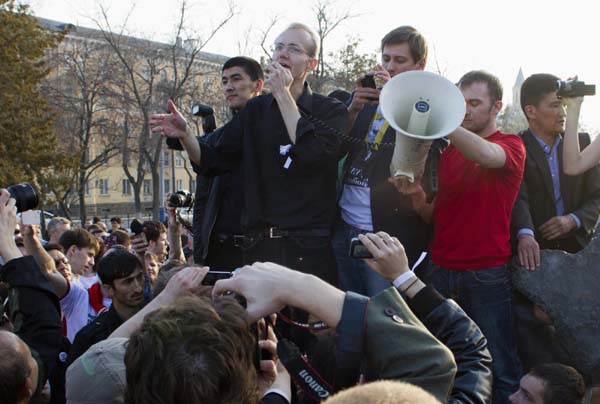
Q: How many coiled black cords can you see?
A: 1